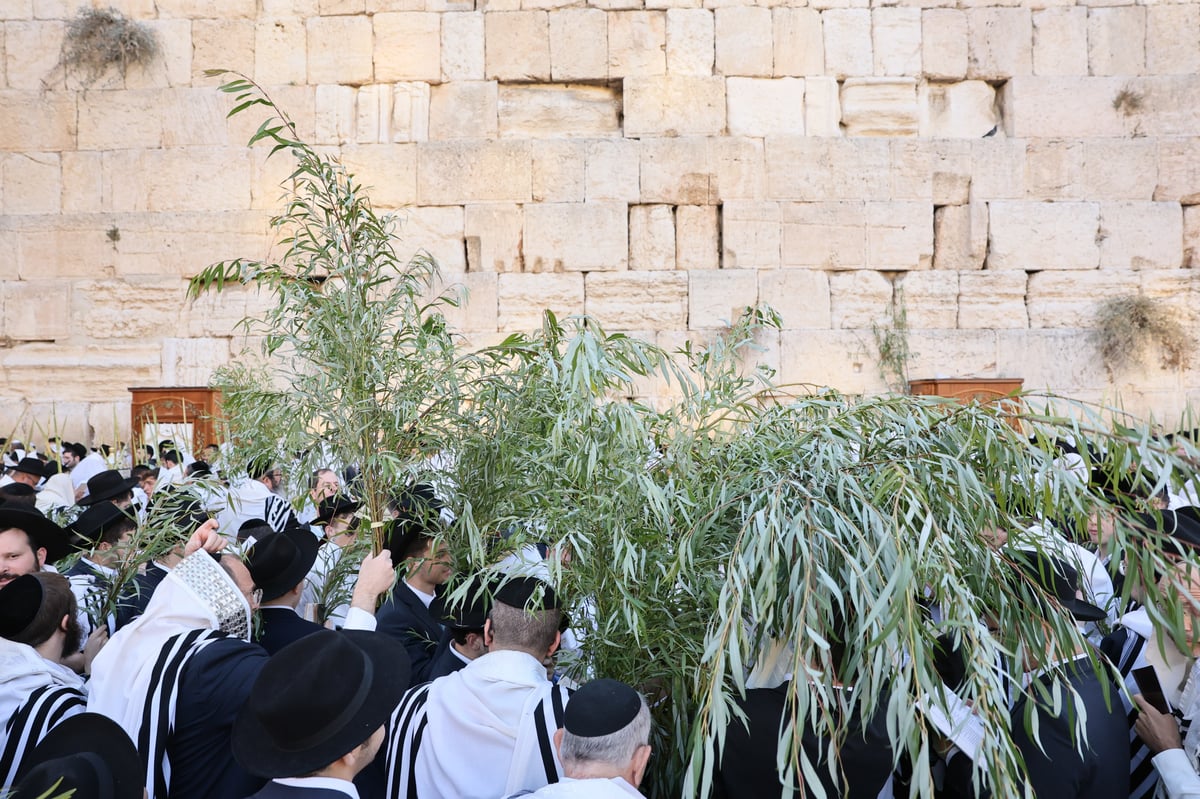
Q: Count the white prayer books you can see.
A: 1